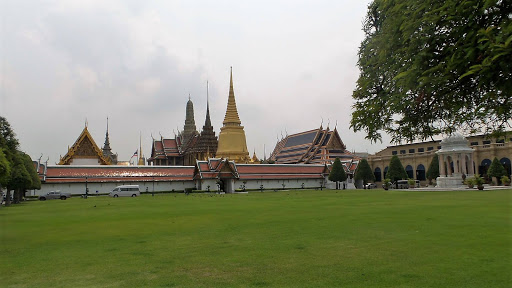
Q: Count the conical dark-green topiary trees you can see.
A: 5